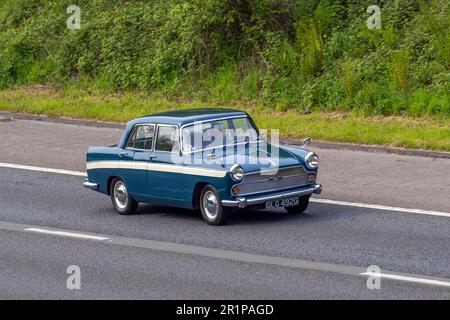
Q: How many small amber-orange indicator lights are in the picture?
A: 2